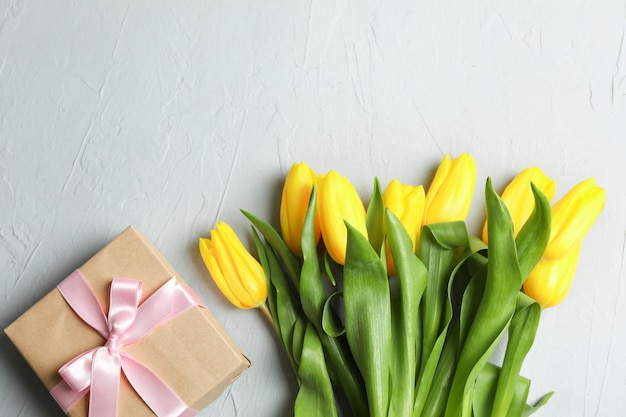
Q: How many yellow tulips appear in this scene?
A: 8